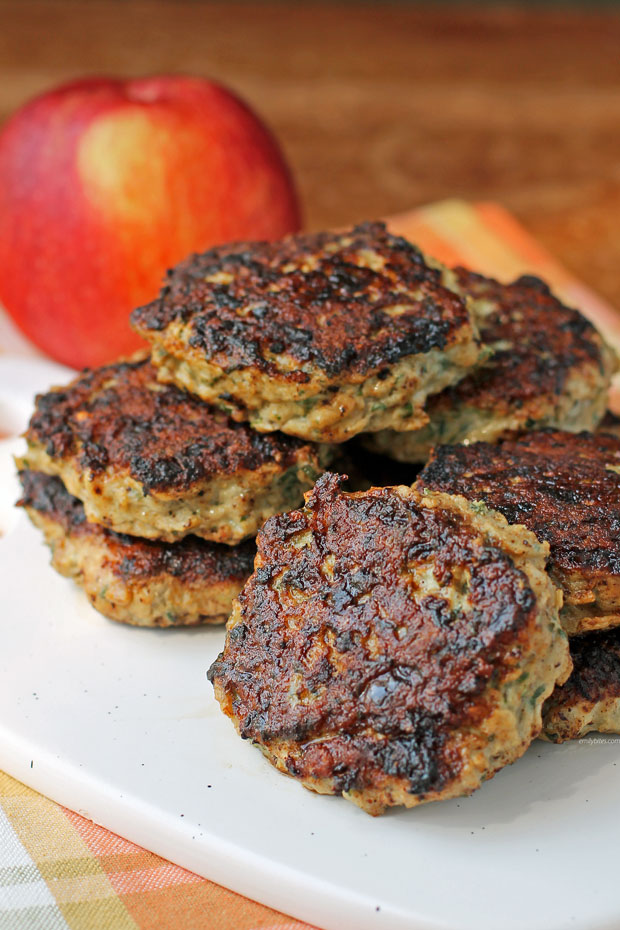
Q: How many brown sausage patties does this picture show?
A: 7